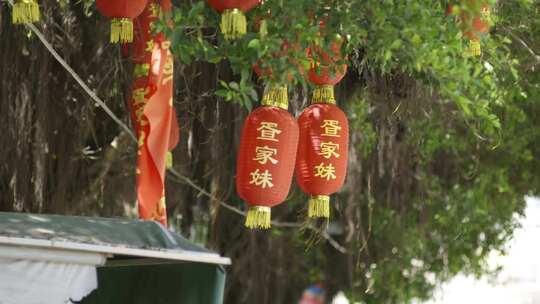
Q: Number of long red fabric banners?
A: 1